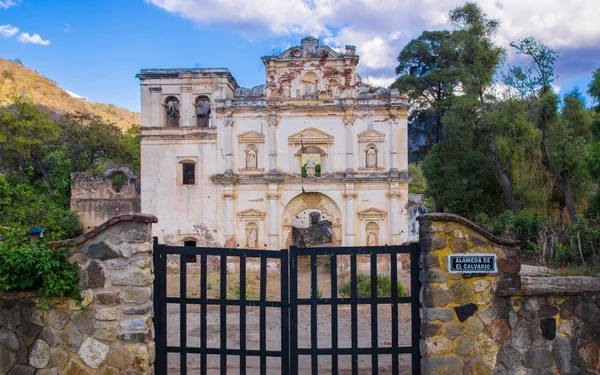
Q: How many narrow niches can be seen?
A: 4